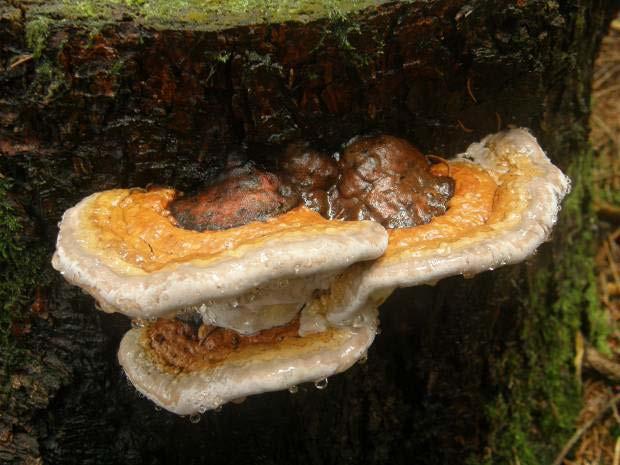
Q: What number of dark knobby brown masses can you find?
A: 3